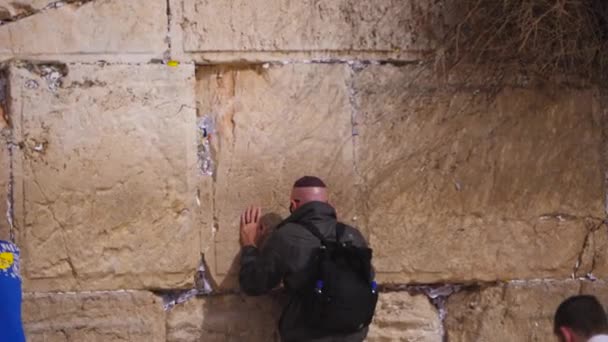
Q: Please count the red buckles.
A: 0